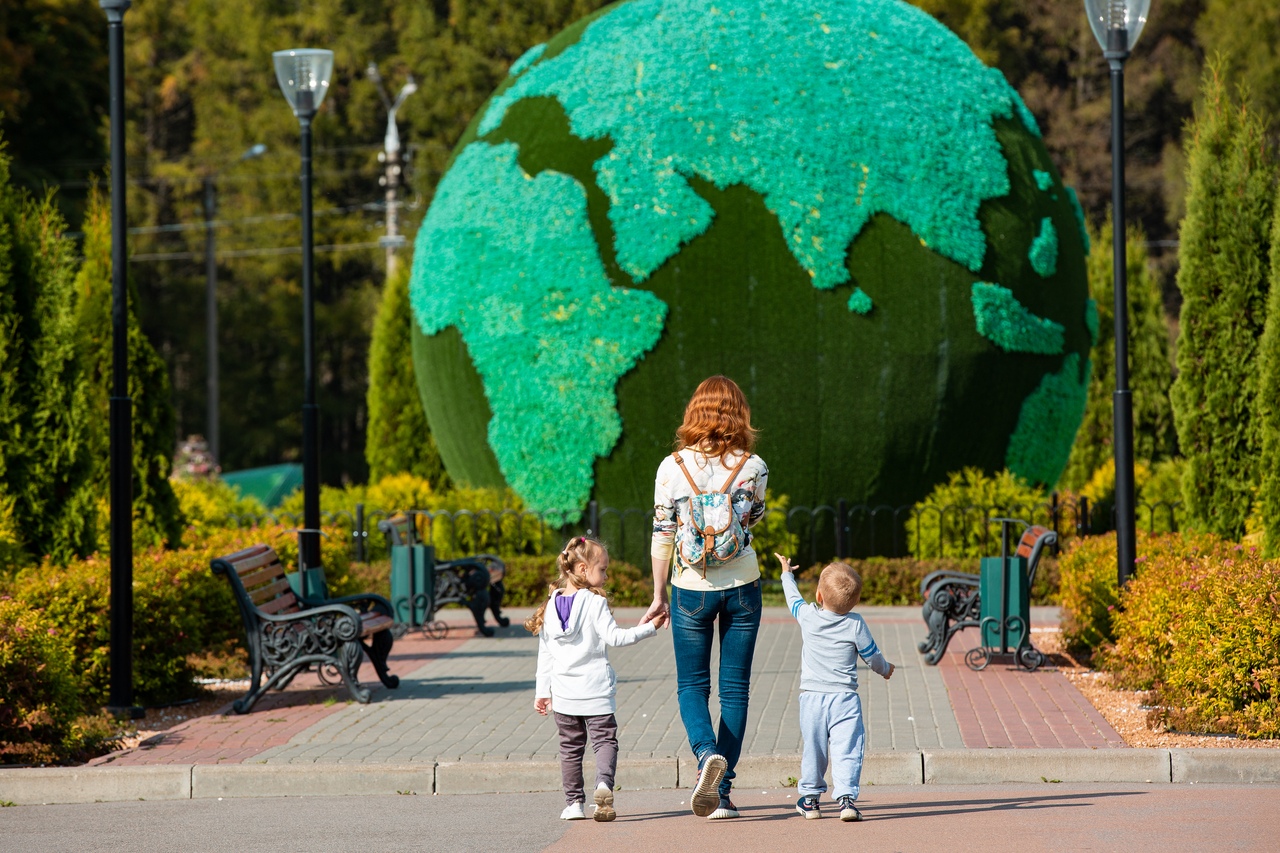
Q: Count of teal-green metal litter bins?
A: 3